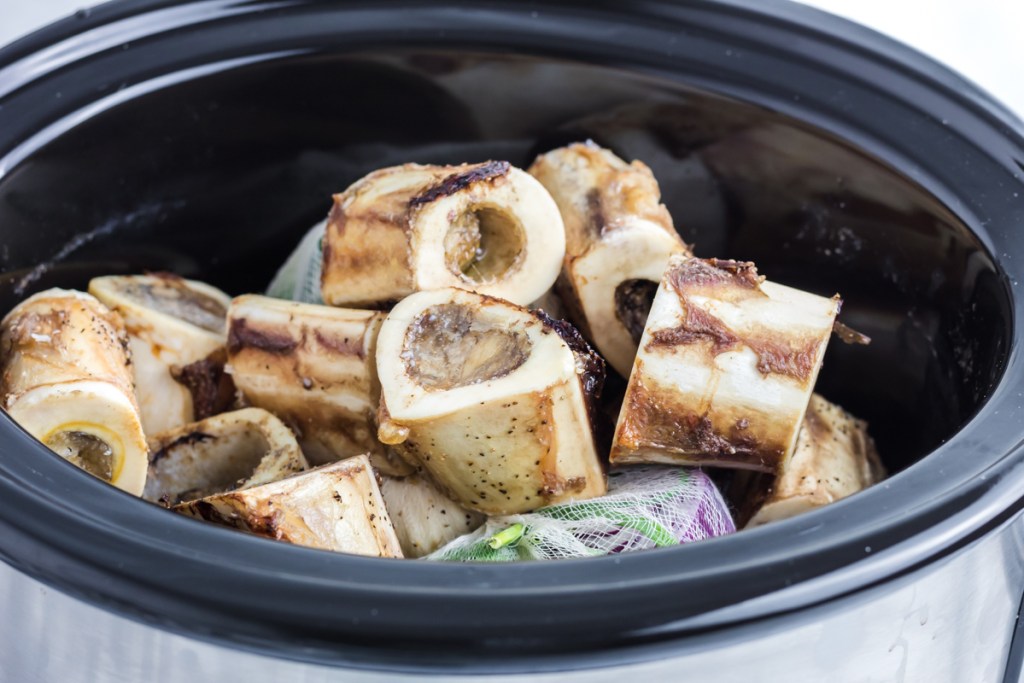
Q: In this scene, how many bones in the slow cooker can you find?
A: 11